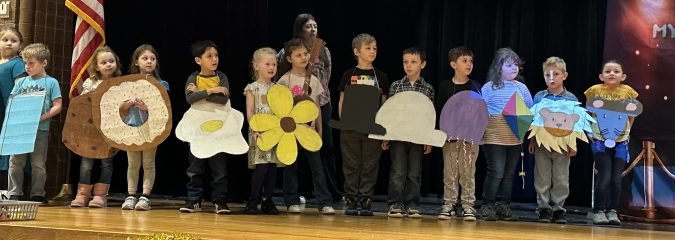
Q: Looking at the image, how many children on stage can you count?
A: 13